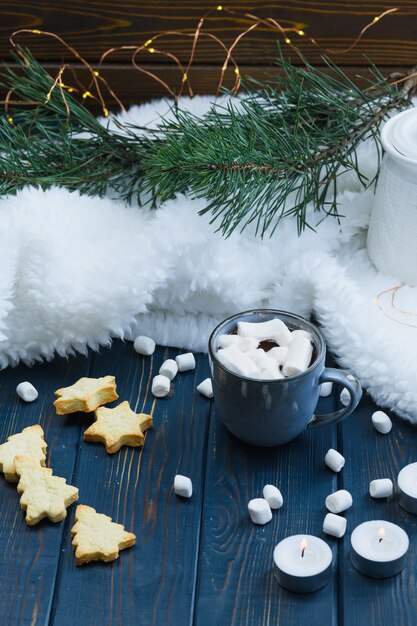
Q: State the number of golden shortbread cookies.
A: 5